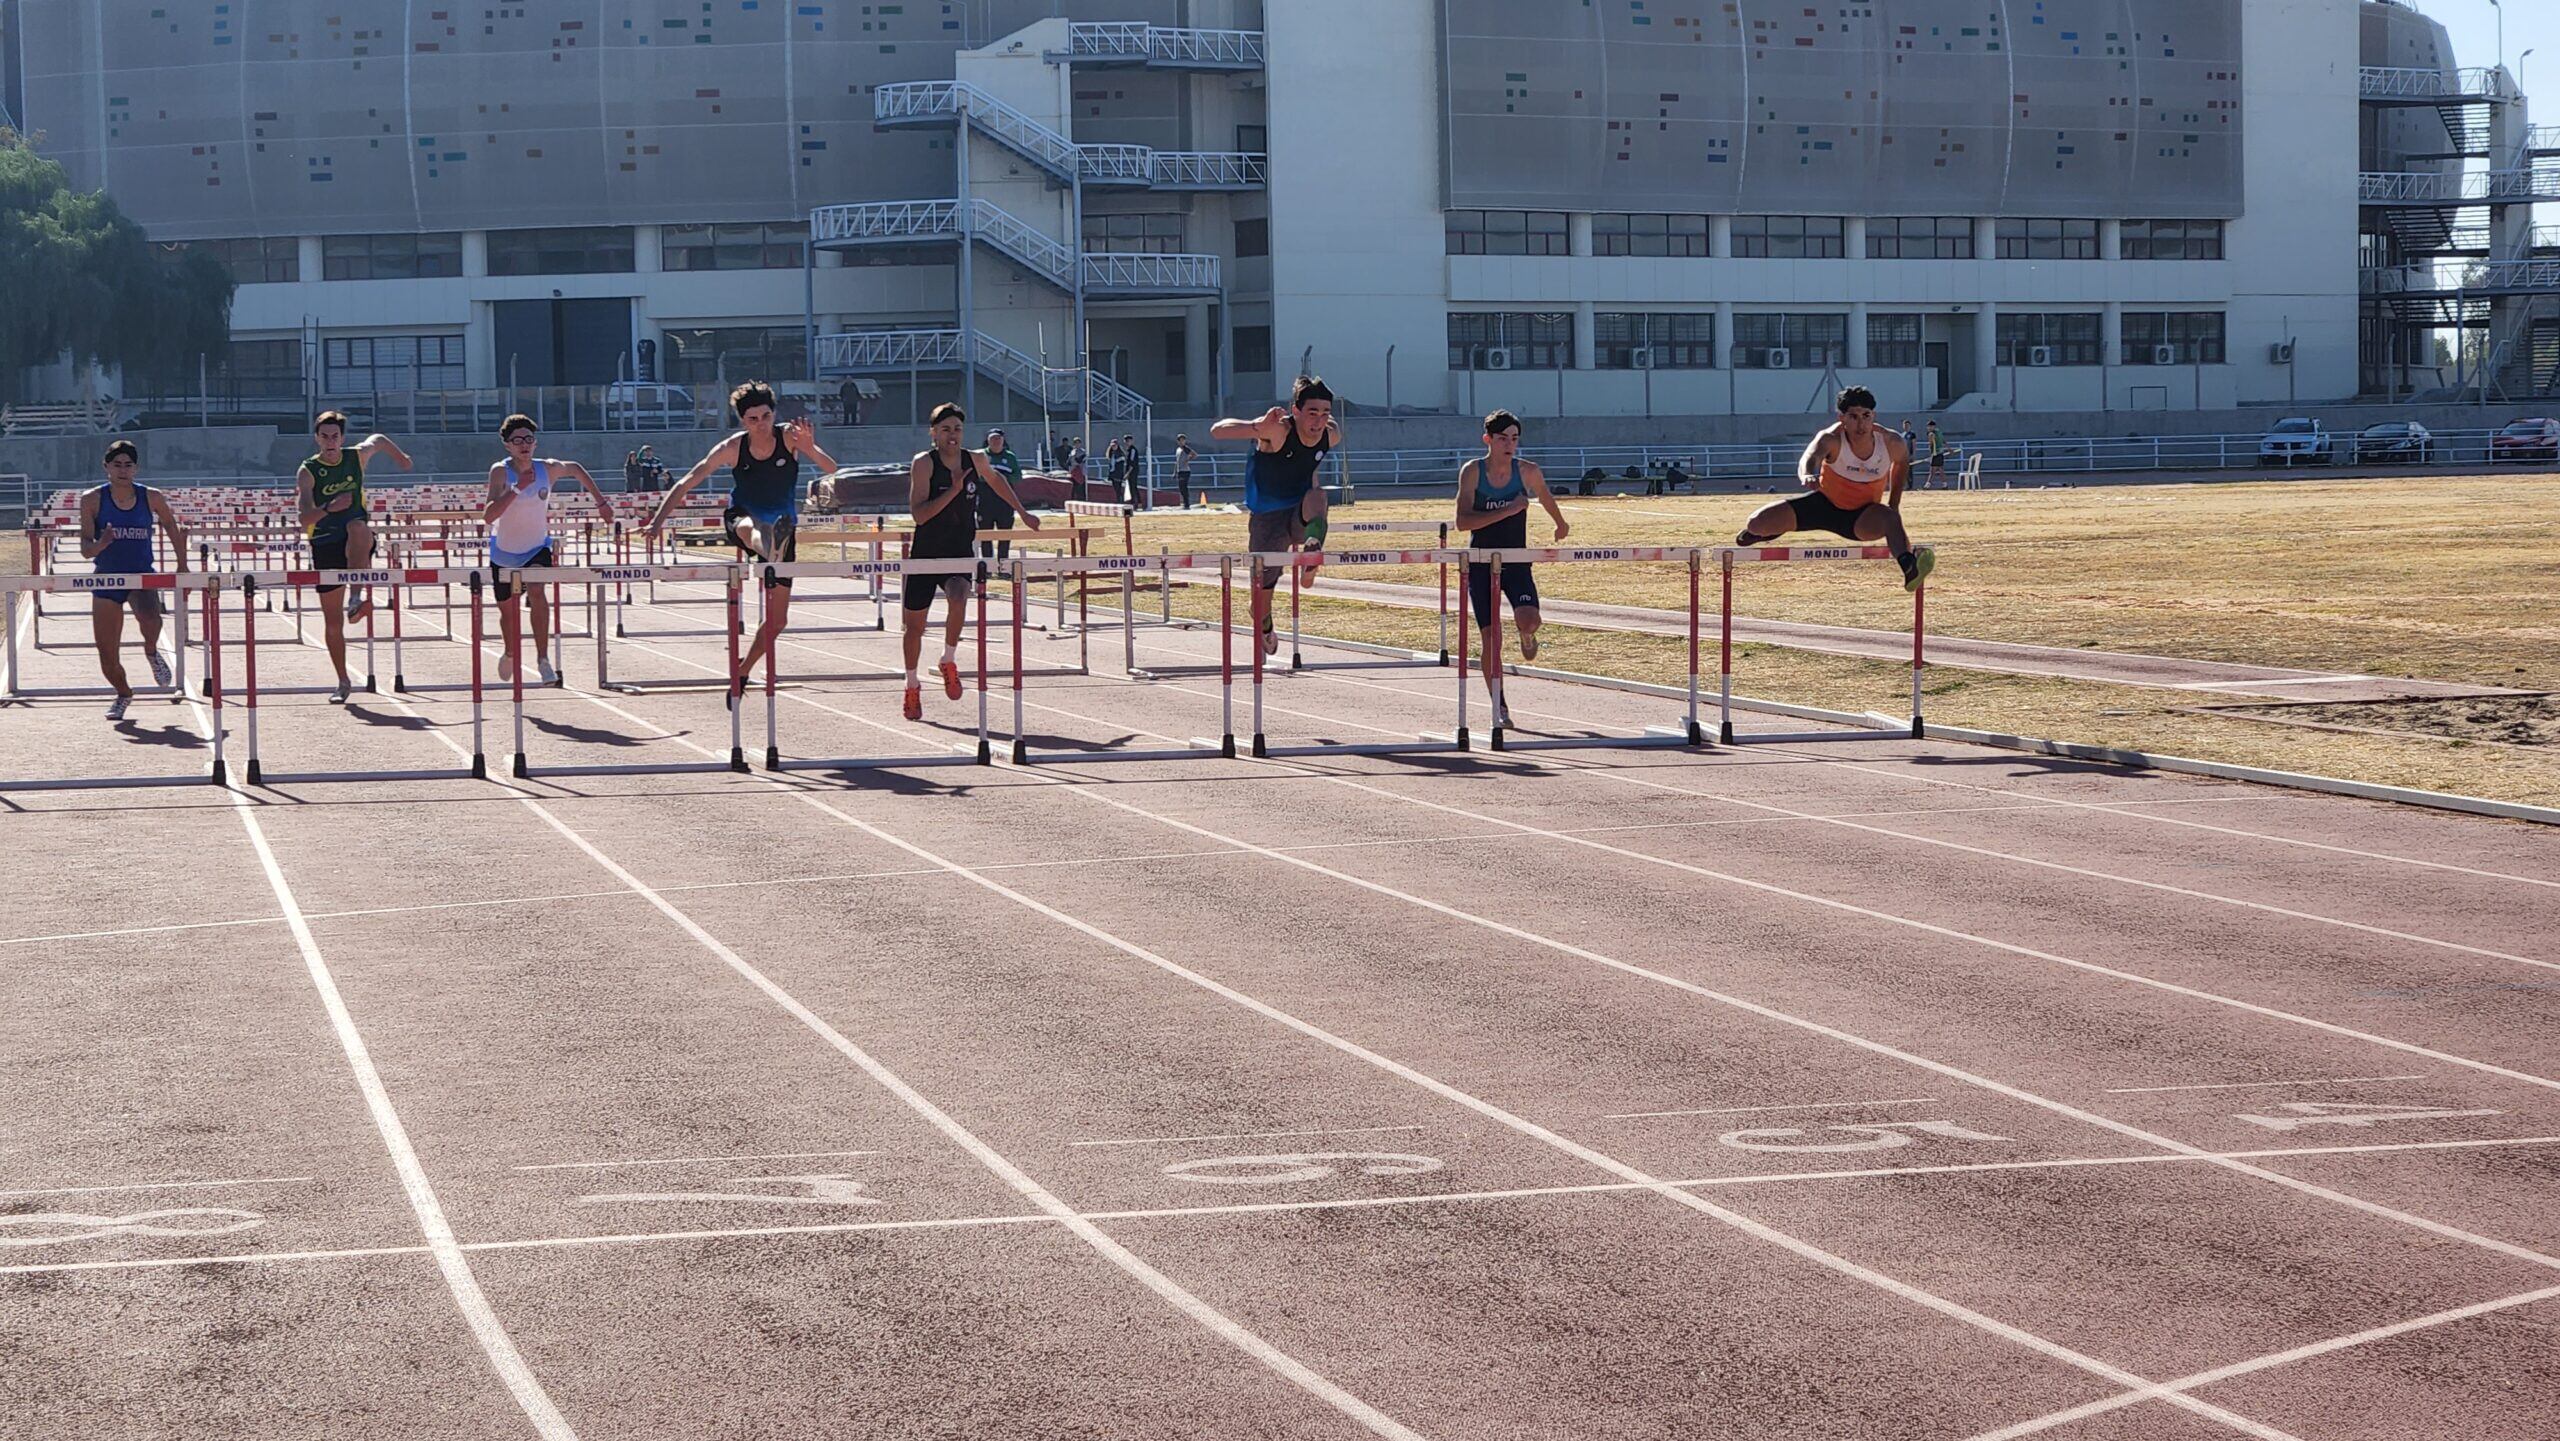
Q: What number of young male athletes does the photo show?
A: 8